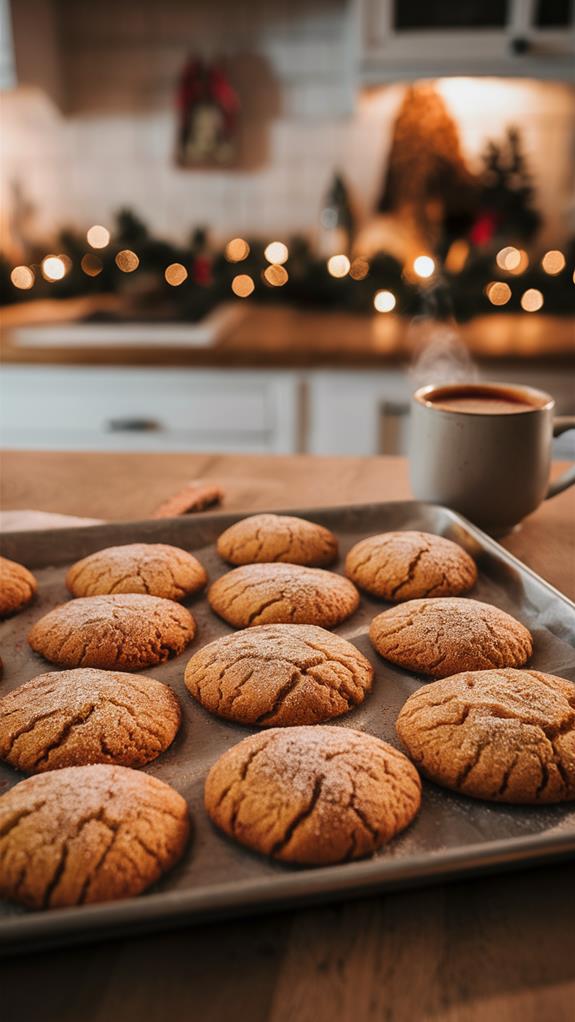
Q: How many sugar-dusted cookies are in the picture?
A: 12